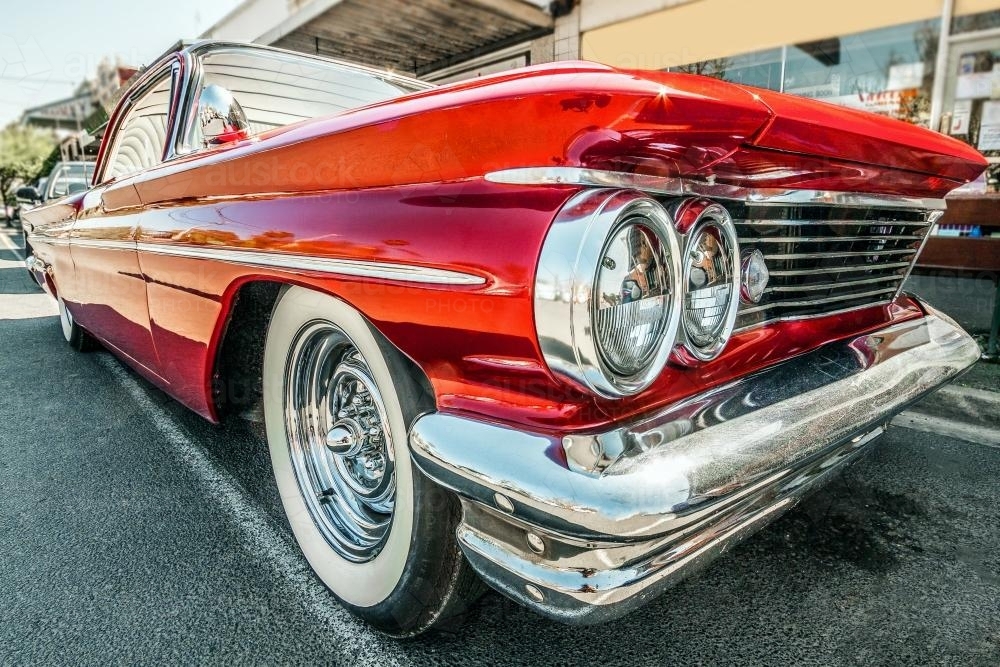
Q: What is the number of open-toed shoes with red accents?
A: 0